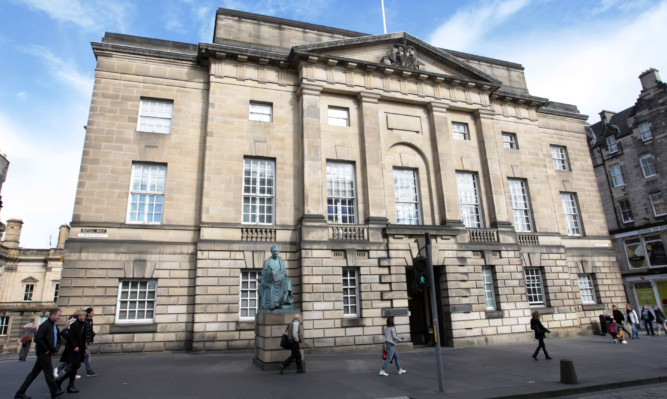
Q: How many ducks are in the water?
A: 0